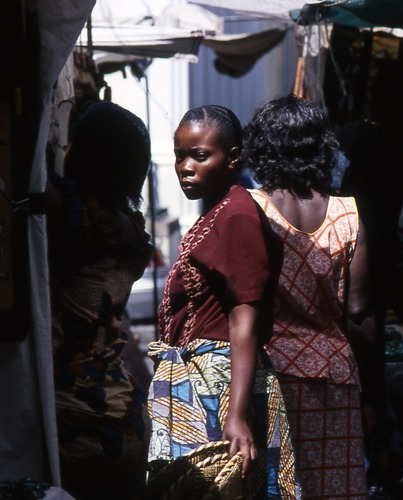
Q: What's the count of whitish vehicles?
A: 1